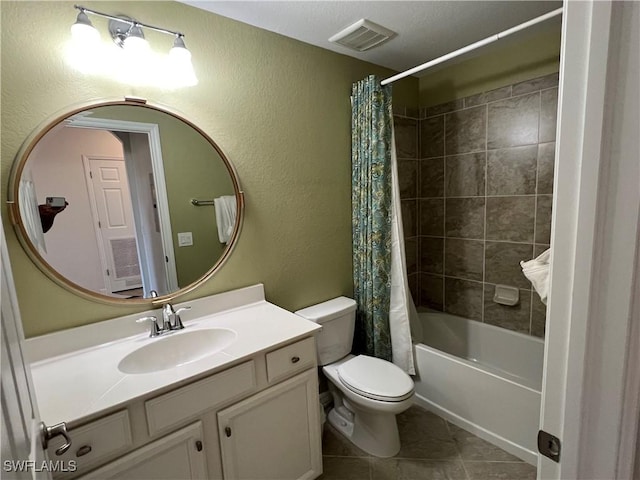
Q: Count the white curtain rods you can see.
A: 1